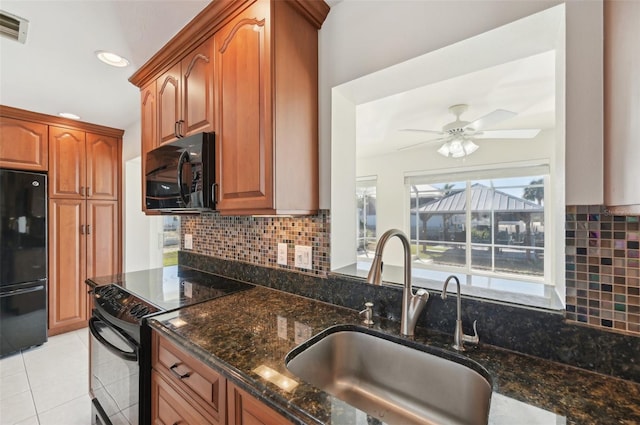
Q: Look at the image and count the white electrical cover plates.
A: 3